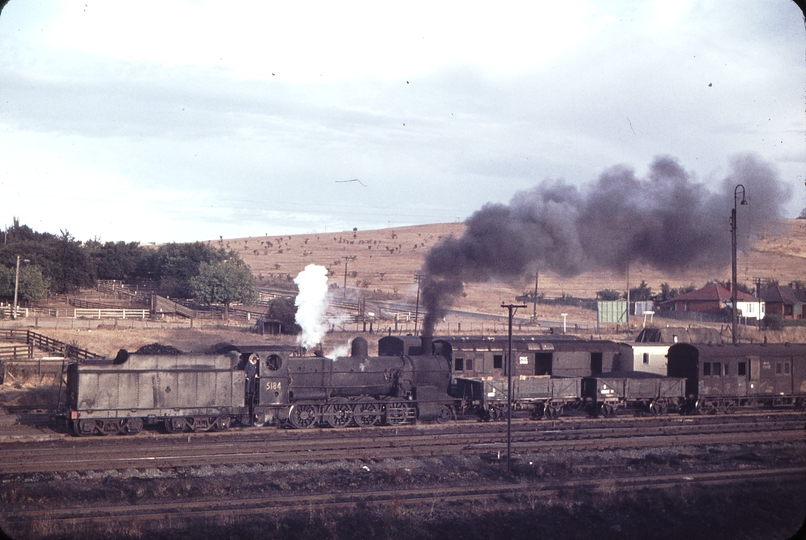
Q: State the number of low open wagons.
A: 2